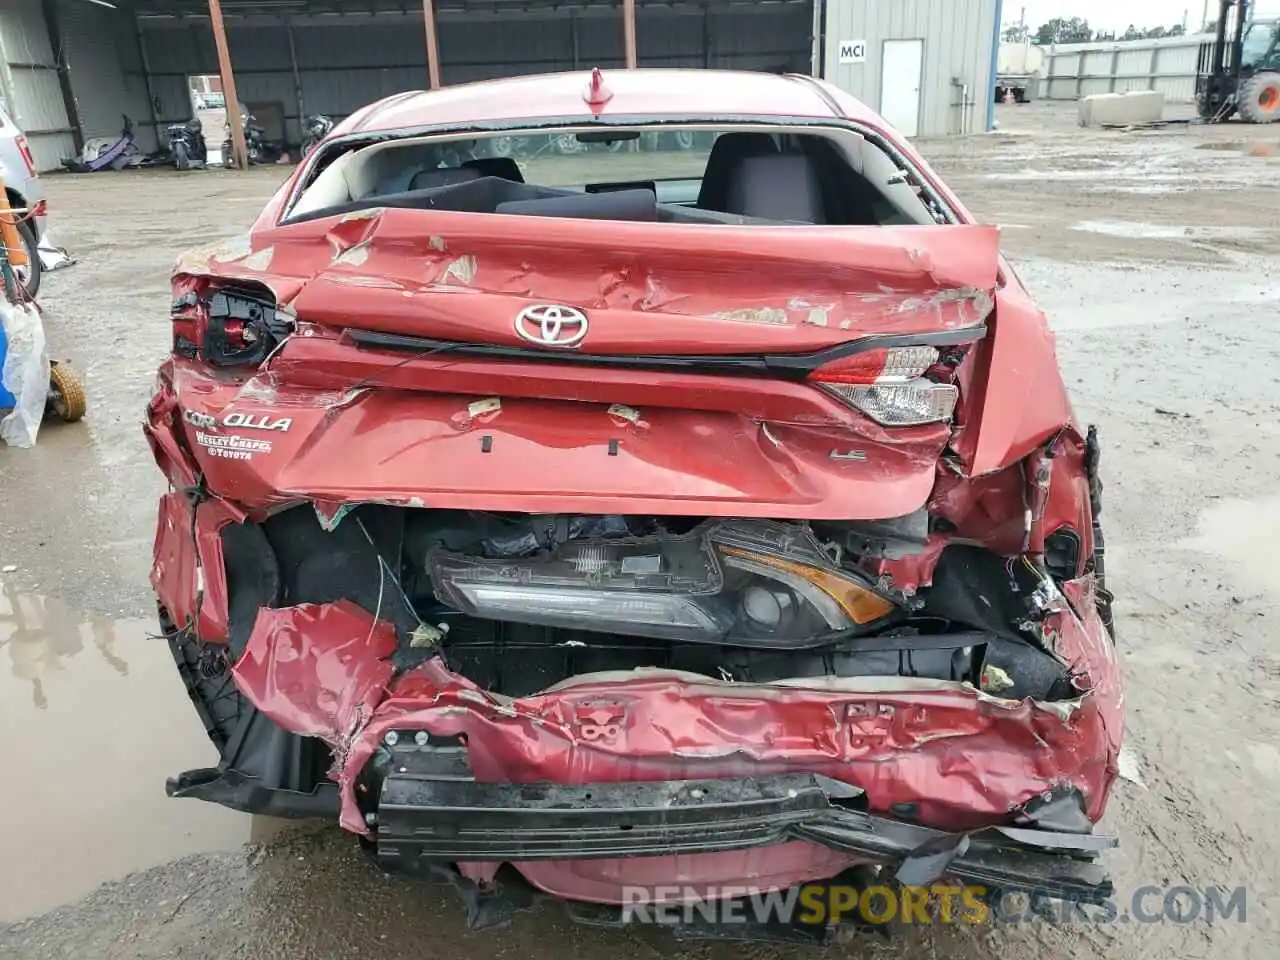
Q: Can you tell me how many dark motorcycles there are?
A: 3